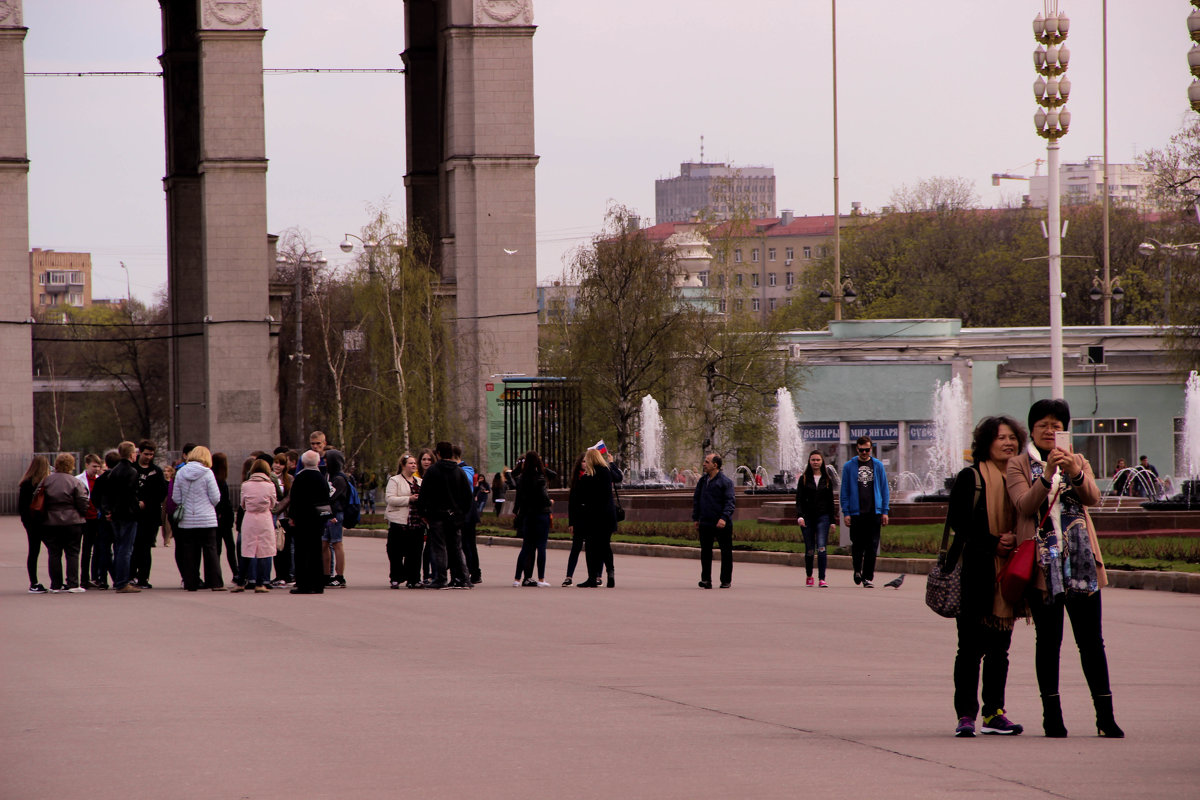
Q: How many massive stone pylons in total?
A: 3